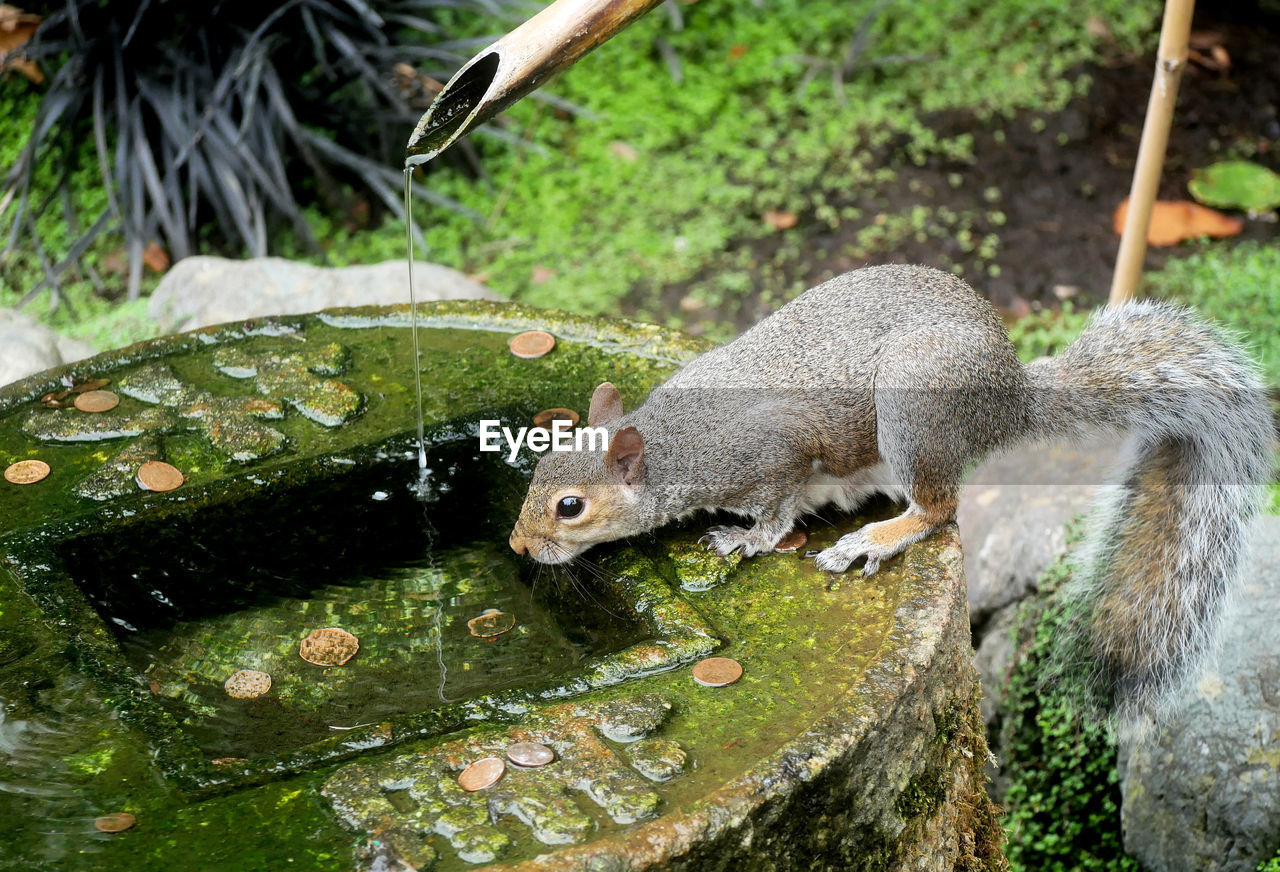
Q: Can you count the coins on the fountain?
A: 13